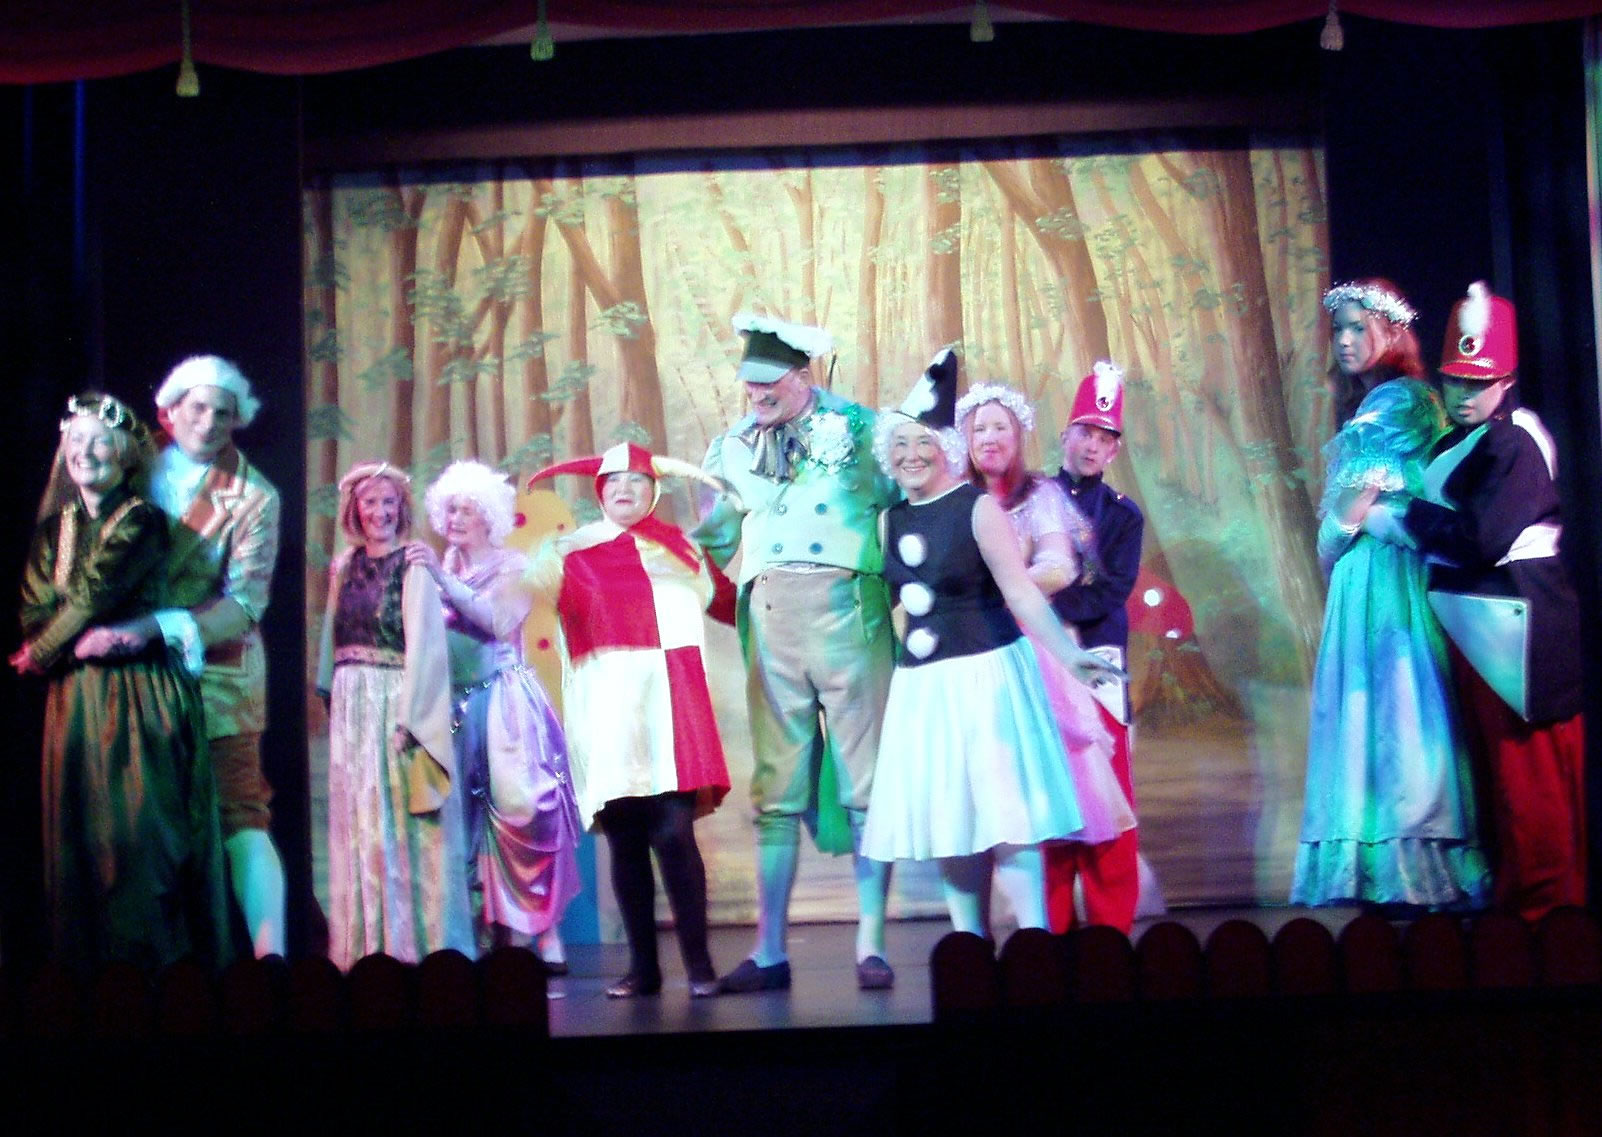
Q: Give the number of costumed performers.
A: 11